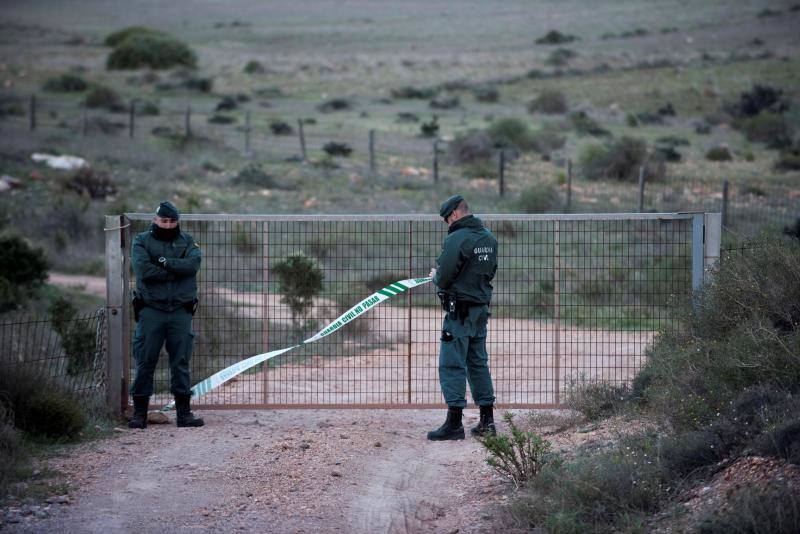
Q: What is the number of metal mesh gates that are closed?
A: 1